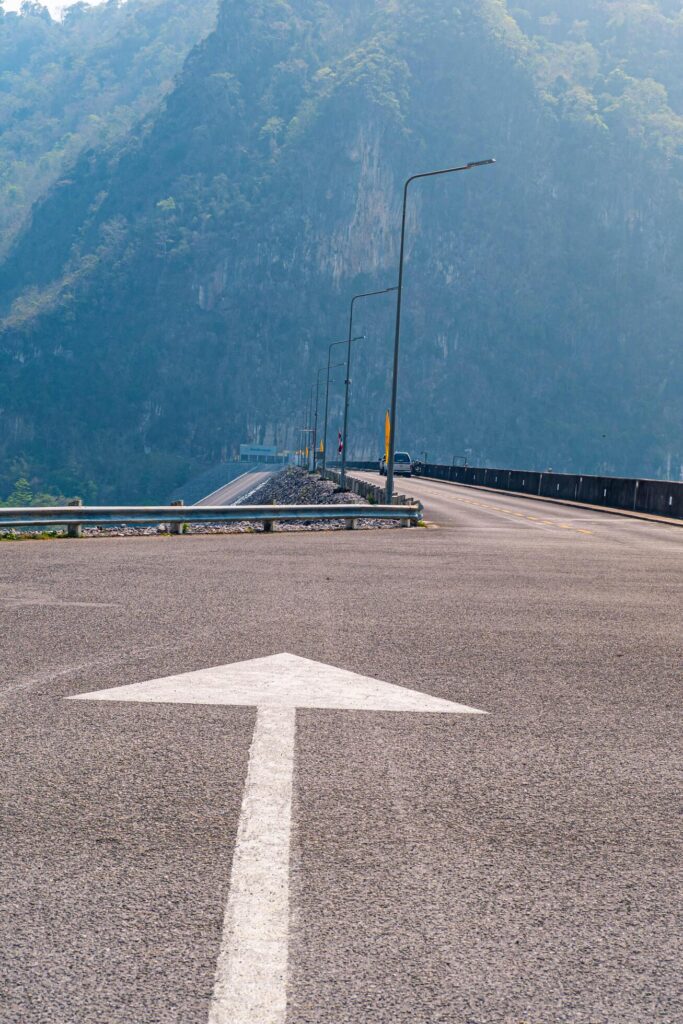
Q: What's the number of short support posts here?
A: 5